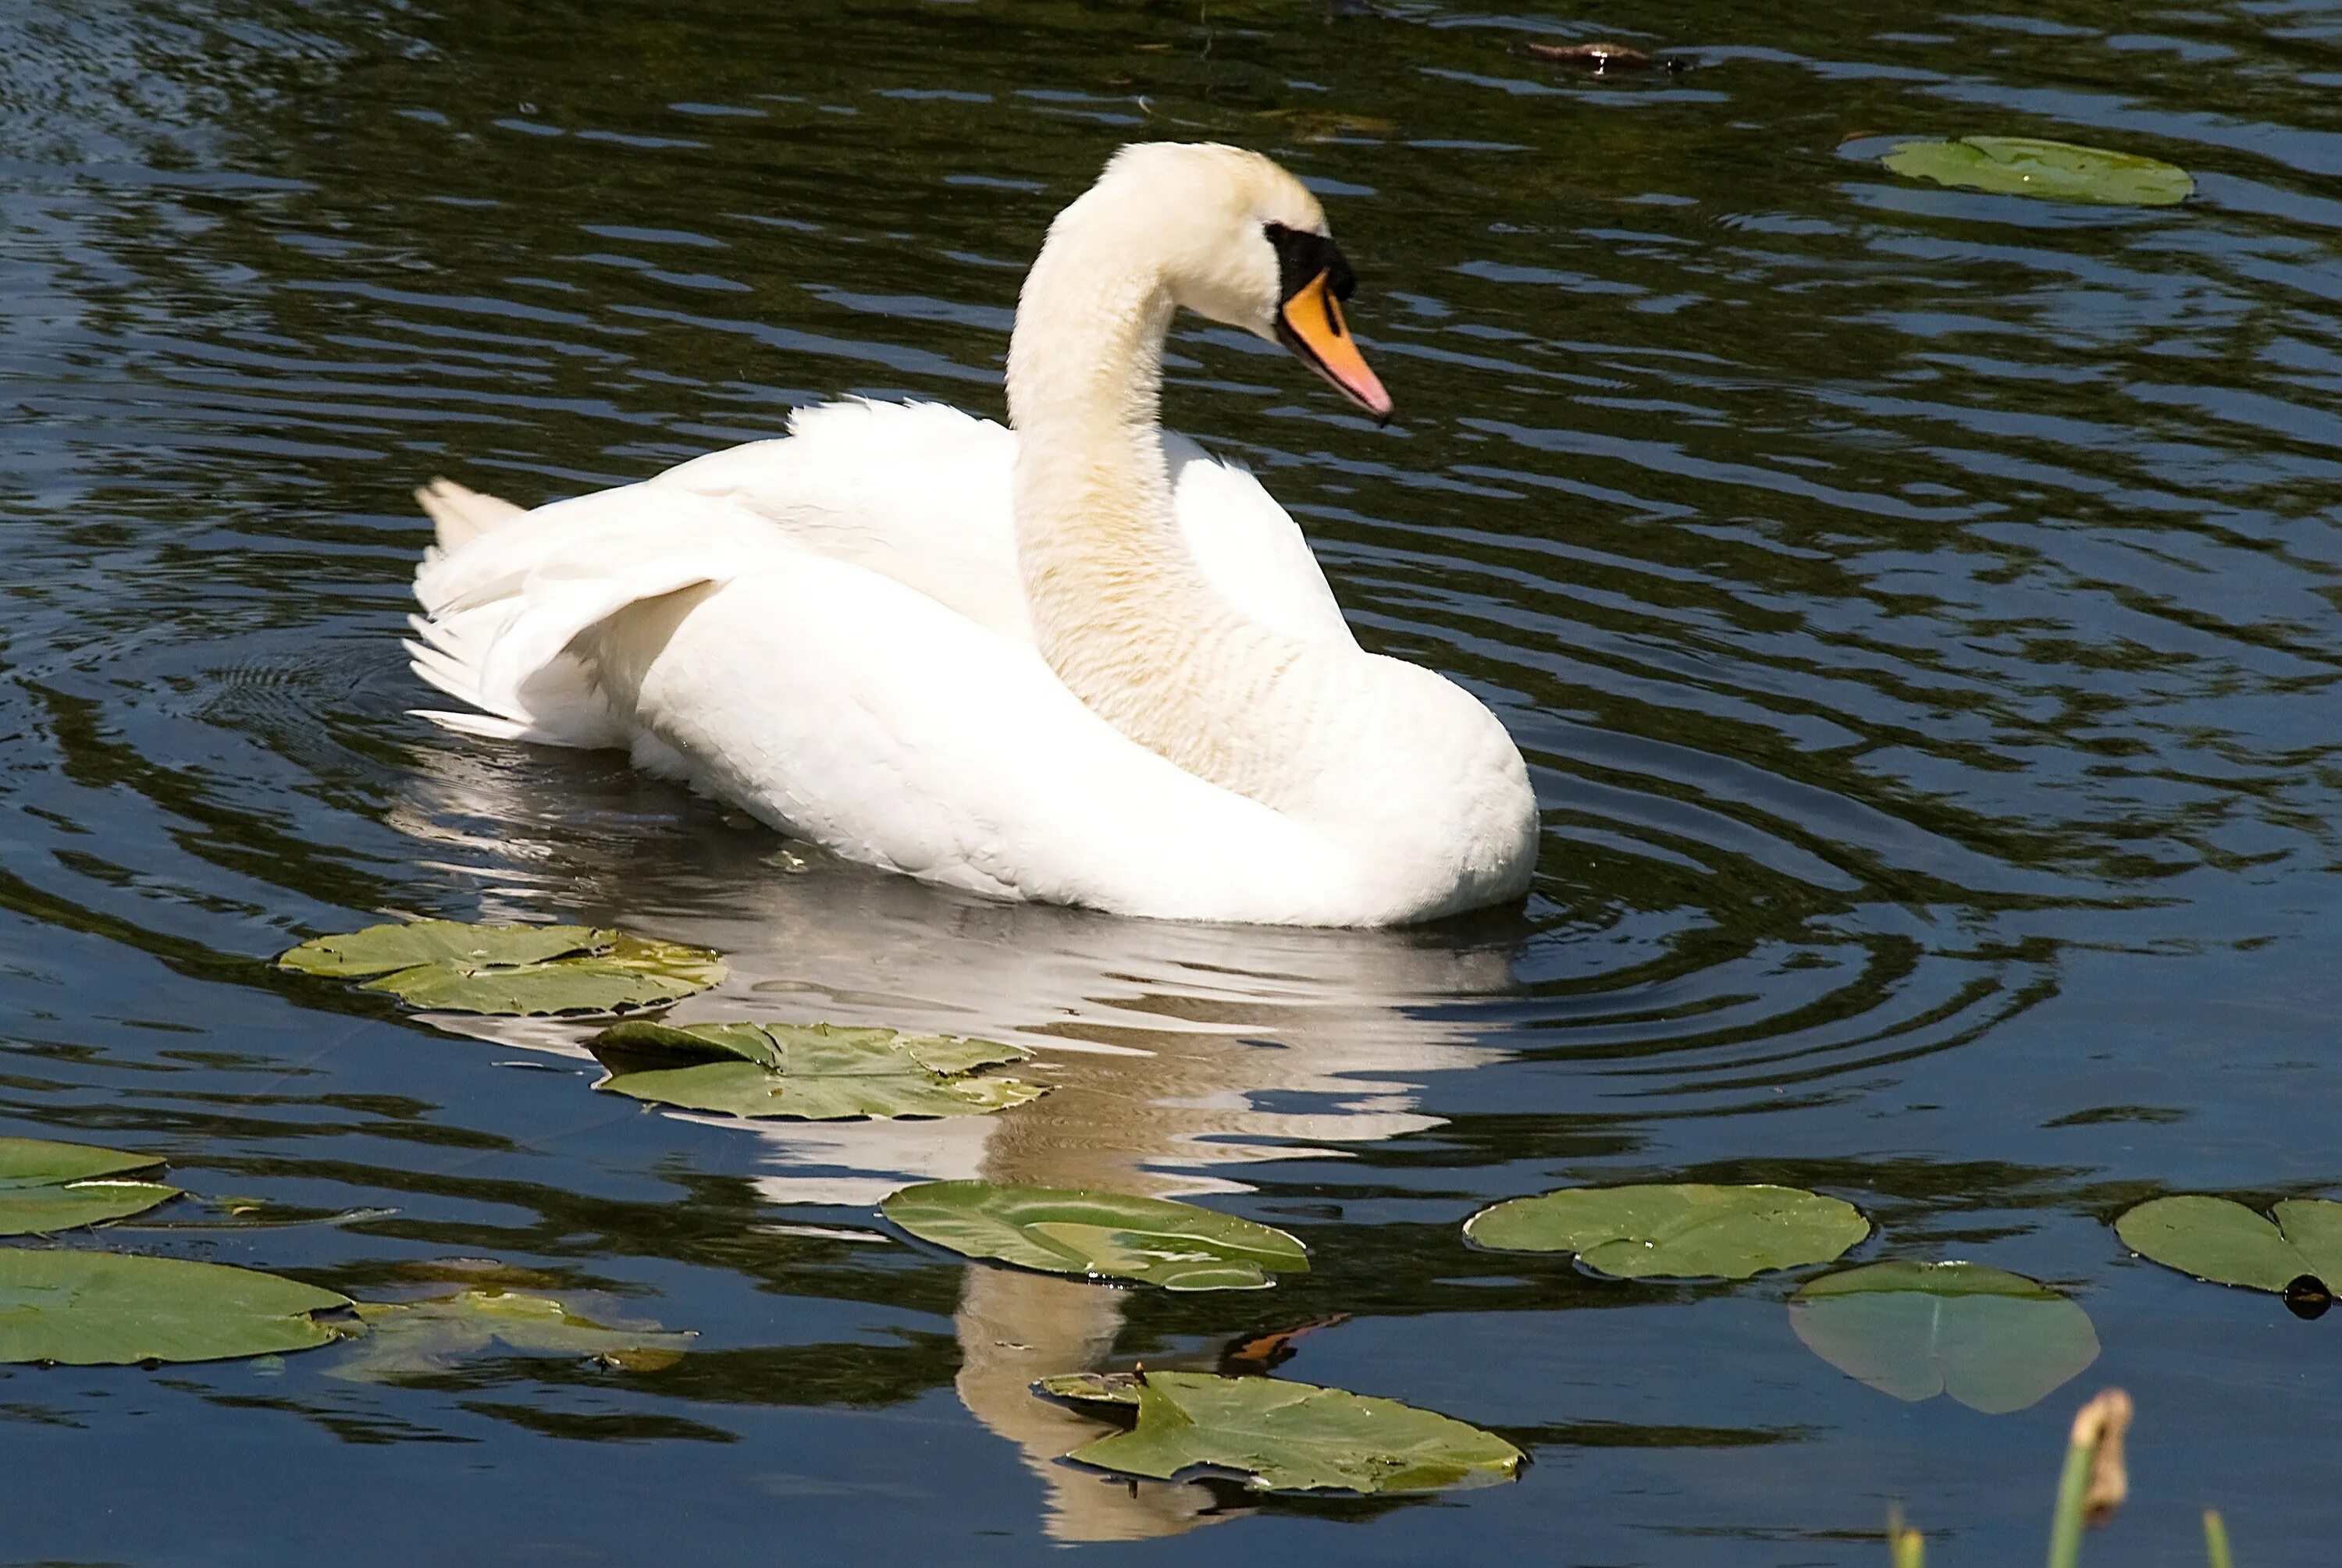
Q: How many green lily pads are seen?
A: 11